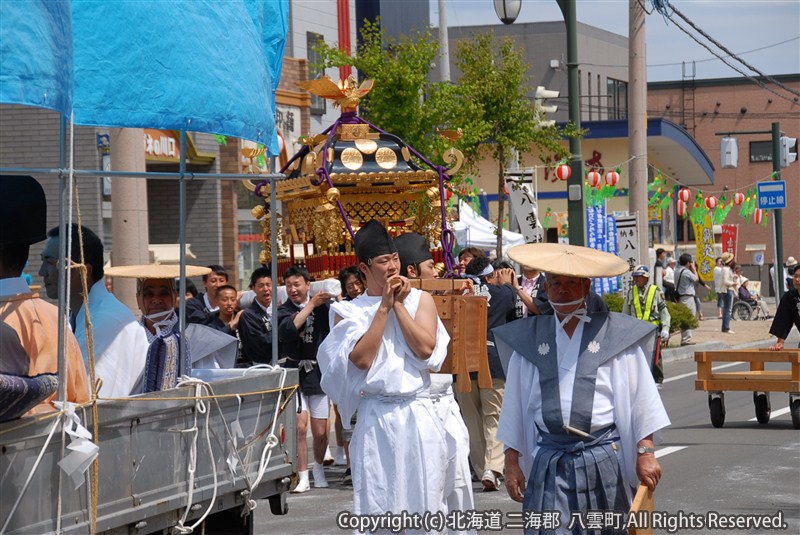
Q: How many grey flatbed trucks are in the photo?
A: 1